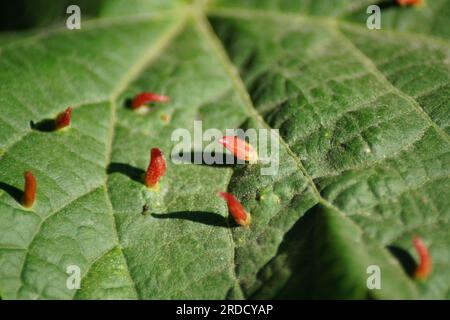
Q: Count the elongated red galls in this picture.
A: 8